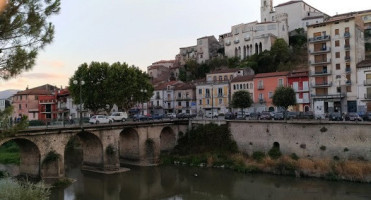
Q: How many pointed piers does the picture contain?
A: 3